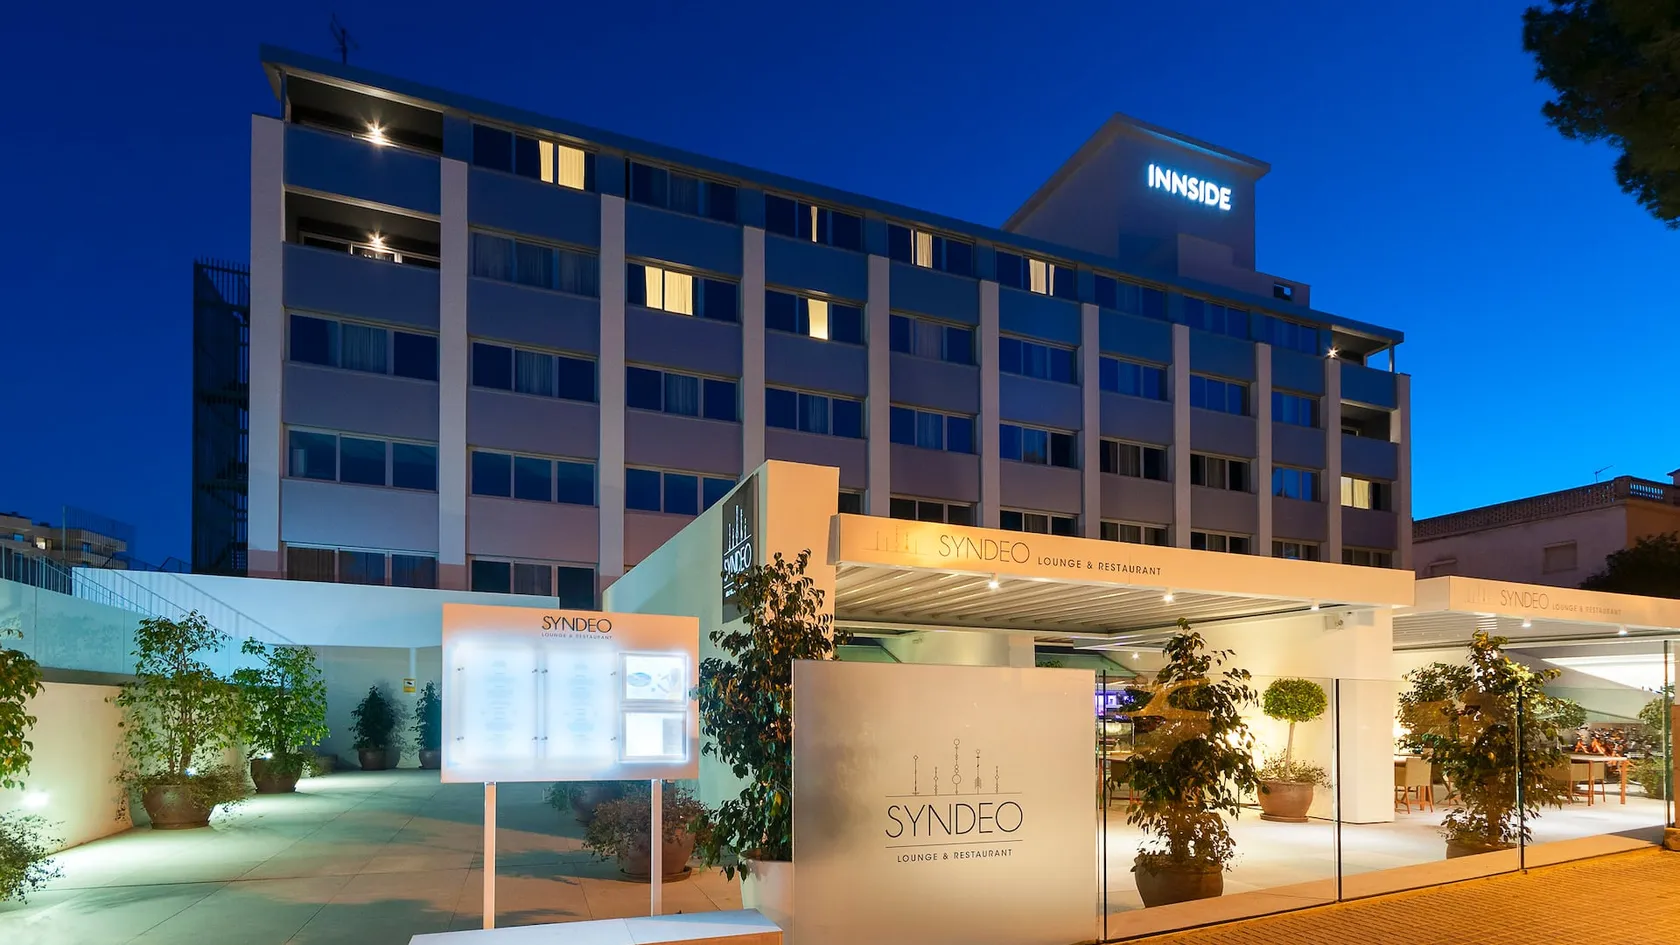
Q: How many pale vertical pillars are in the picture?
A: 11